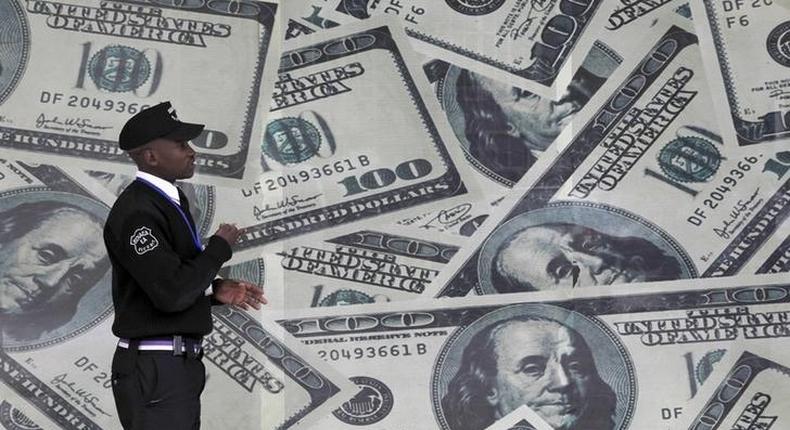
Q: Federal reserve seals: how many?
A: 4